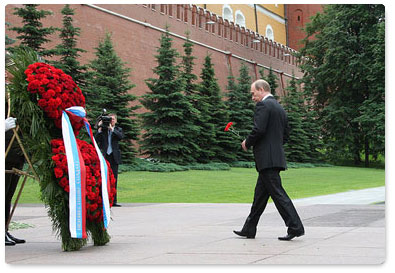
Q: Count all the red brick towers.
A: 1